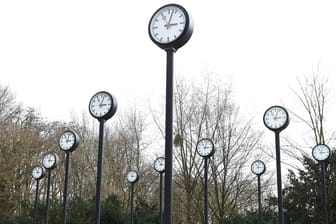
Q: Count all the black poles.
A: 11